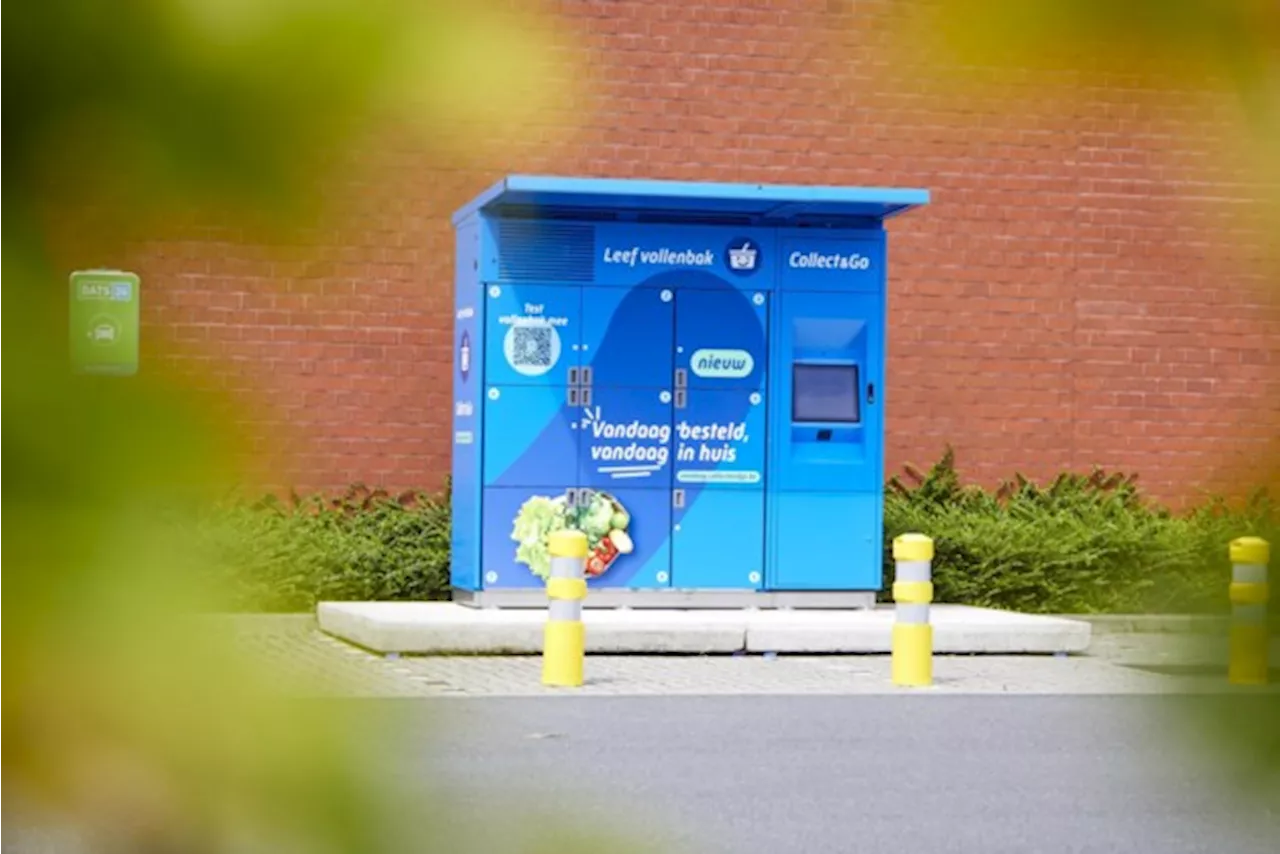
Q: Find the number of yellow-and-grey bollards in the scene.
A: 3